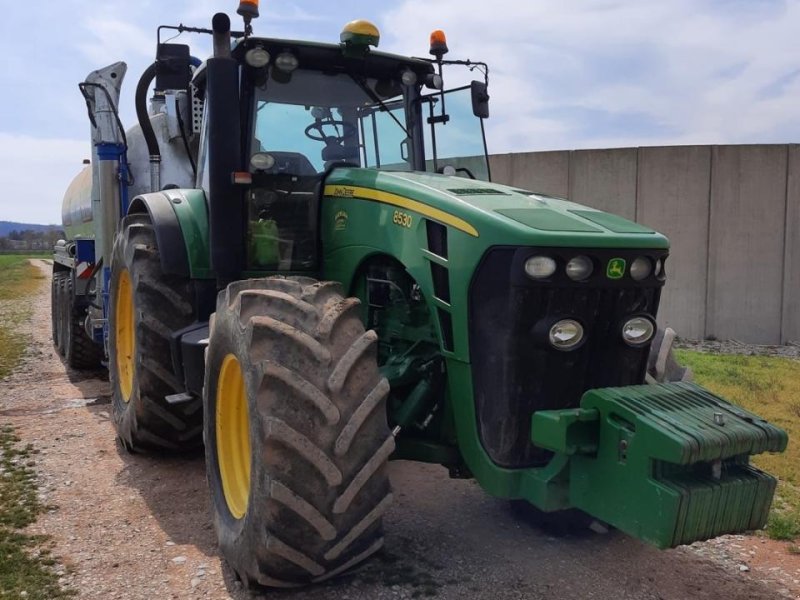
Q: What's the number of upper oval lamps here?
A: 4